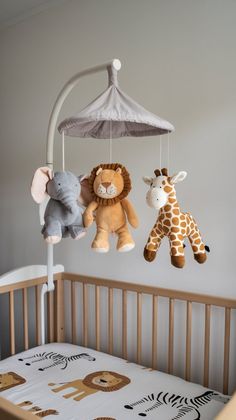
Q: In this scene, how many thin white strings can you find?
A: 4